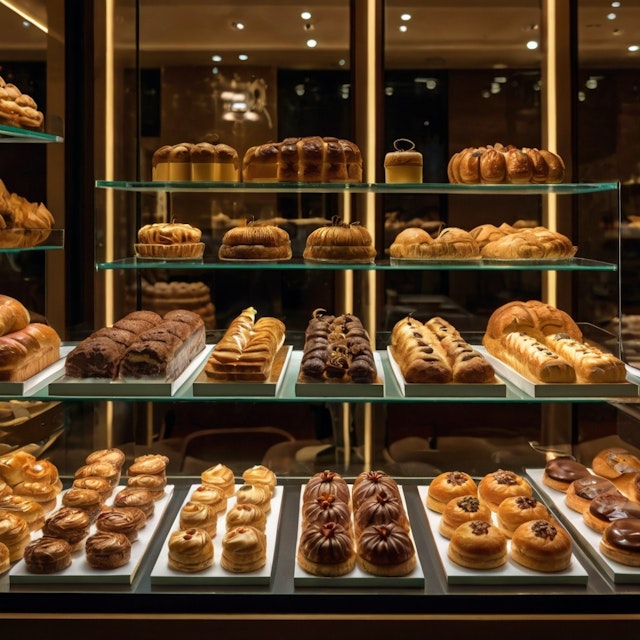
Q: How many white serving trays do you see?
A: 11